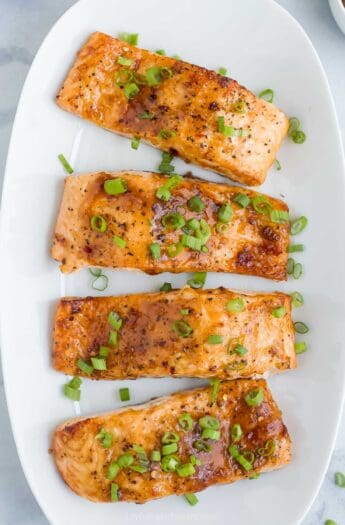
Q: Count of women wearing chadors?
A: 0